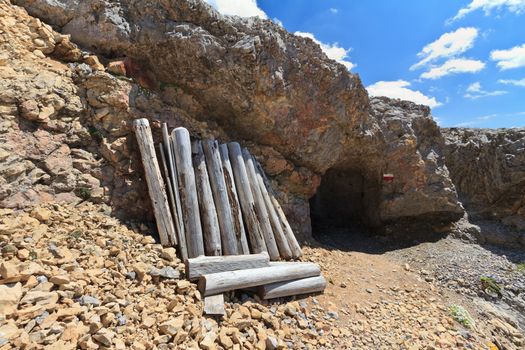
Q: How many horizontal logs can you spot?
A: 3